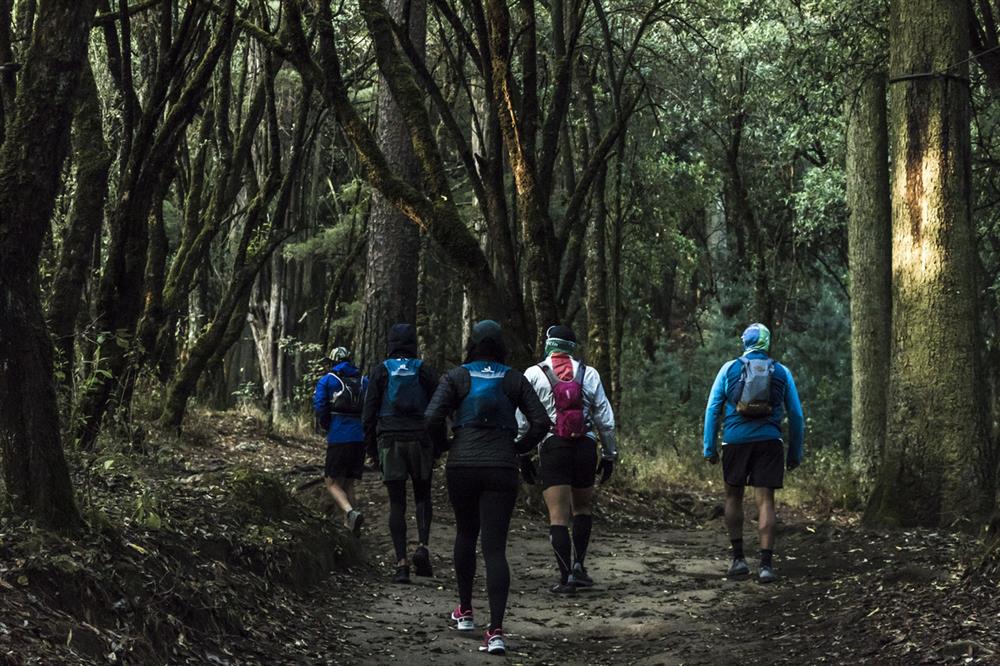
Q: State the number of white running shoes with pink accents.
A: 2